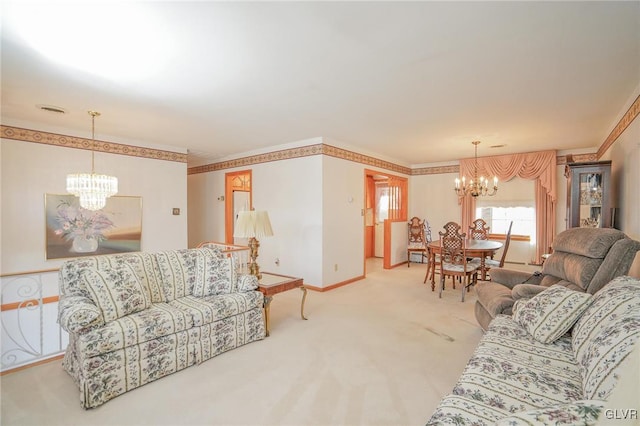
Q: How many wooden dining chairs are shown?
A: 5